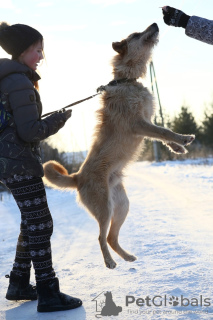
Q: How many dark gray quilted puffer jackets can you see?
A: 1